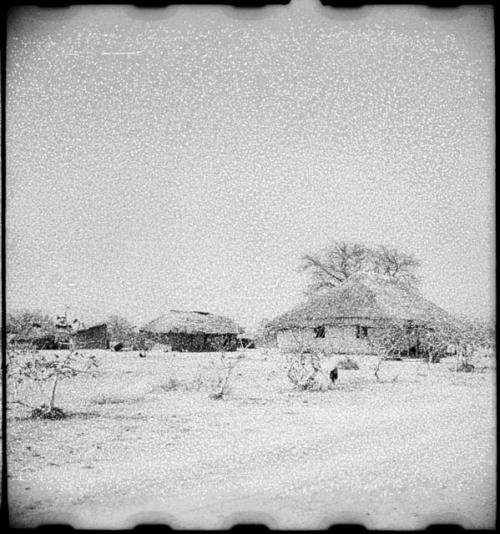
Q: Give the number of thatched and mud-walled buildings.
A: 2